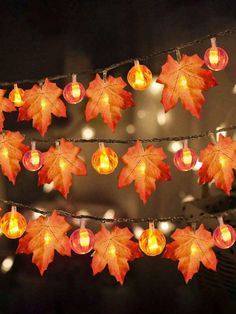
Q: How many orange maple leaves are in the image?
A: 11